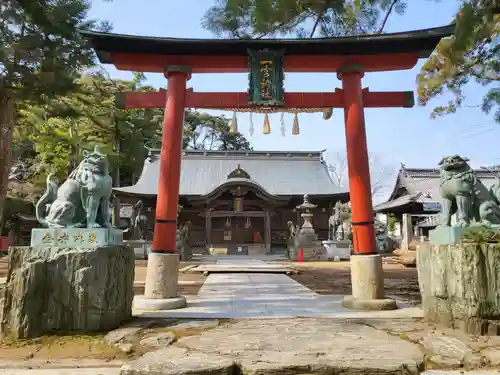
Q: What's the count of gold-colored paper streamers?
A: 3